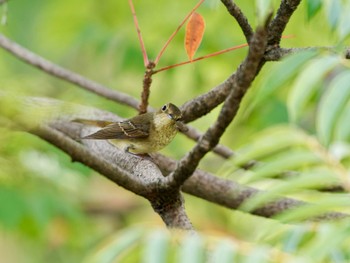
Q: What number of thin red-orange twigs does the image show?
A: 3